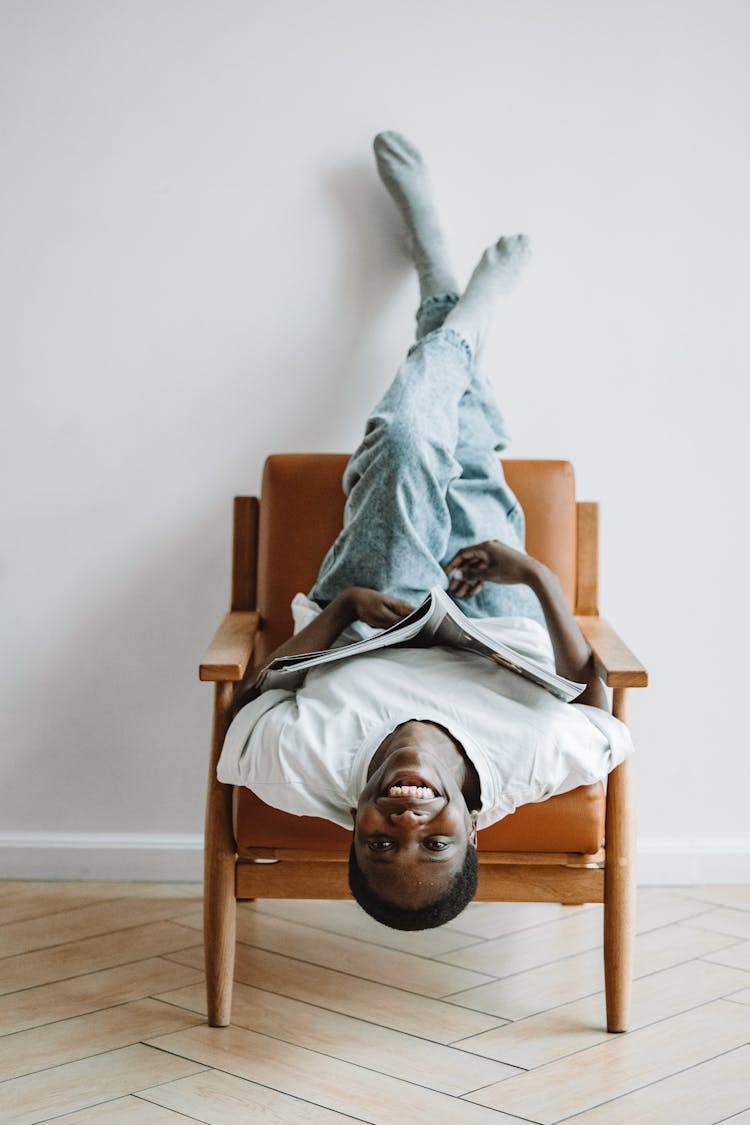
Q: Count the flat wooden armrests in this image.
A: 2